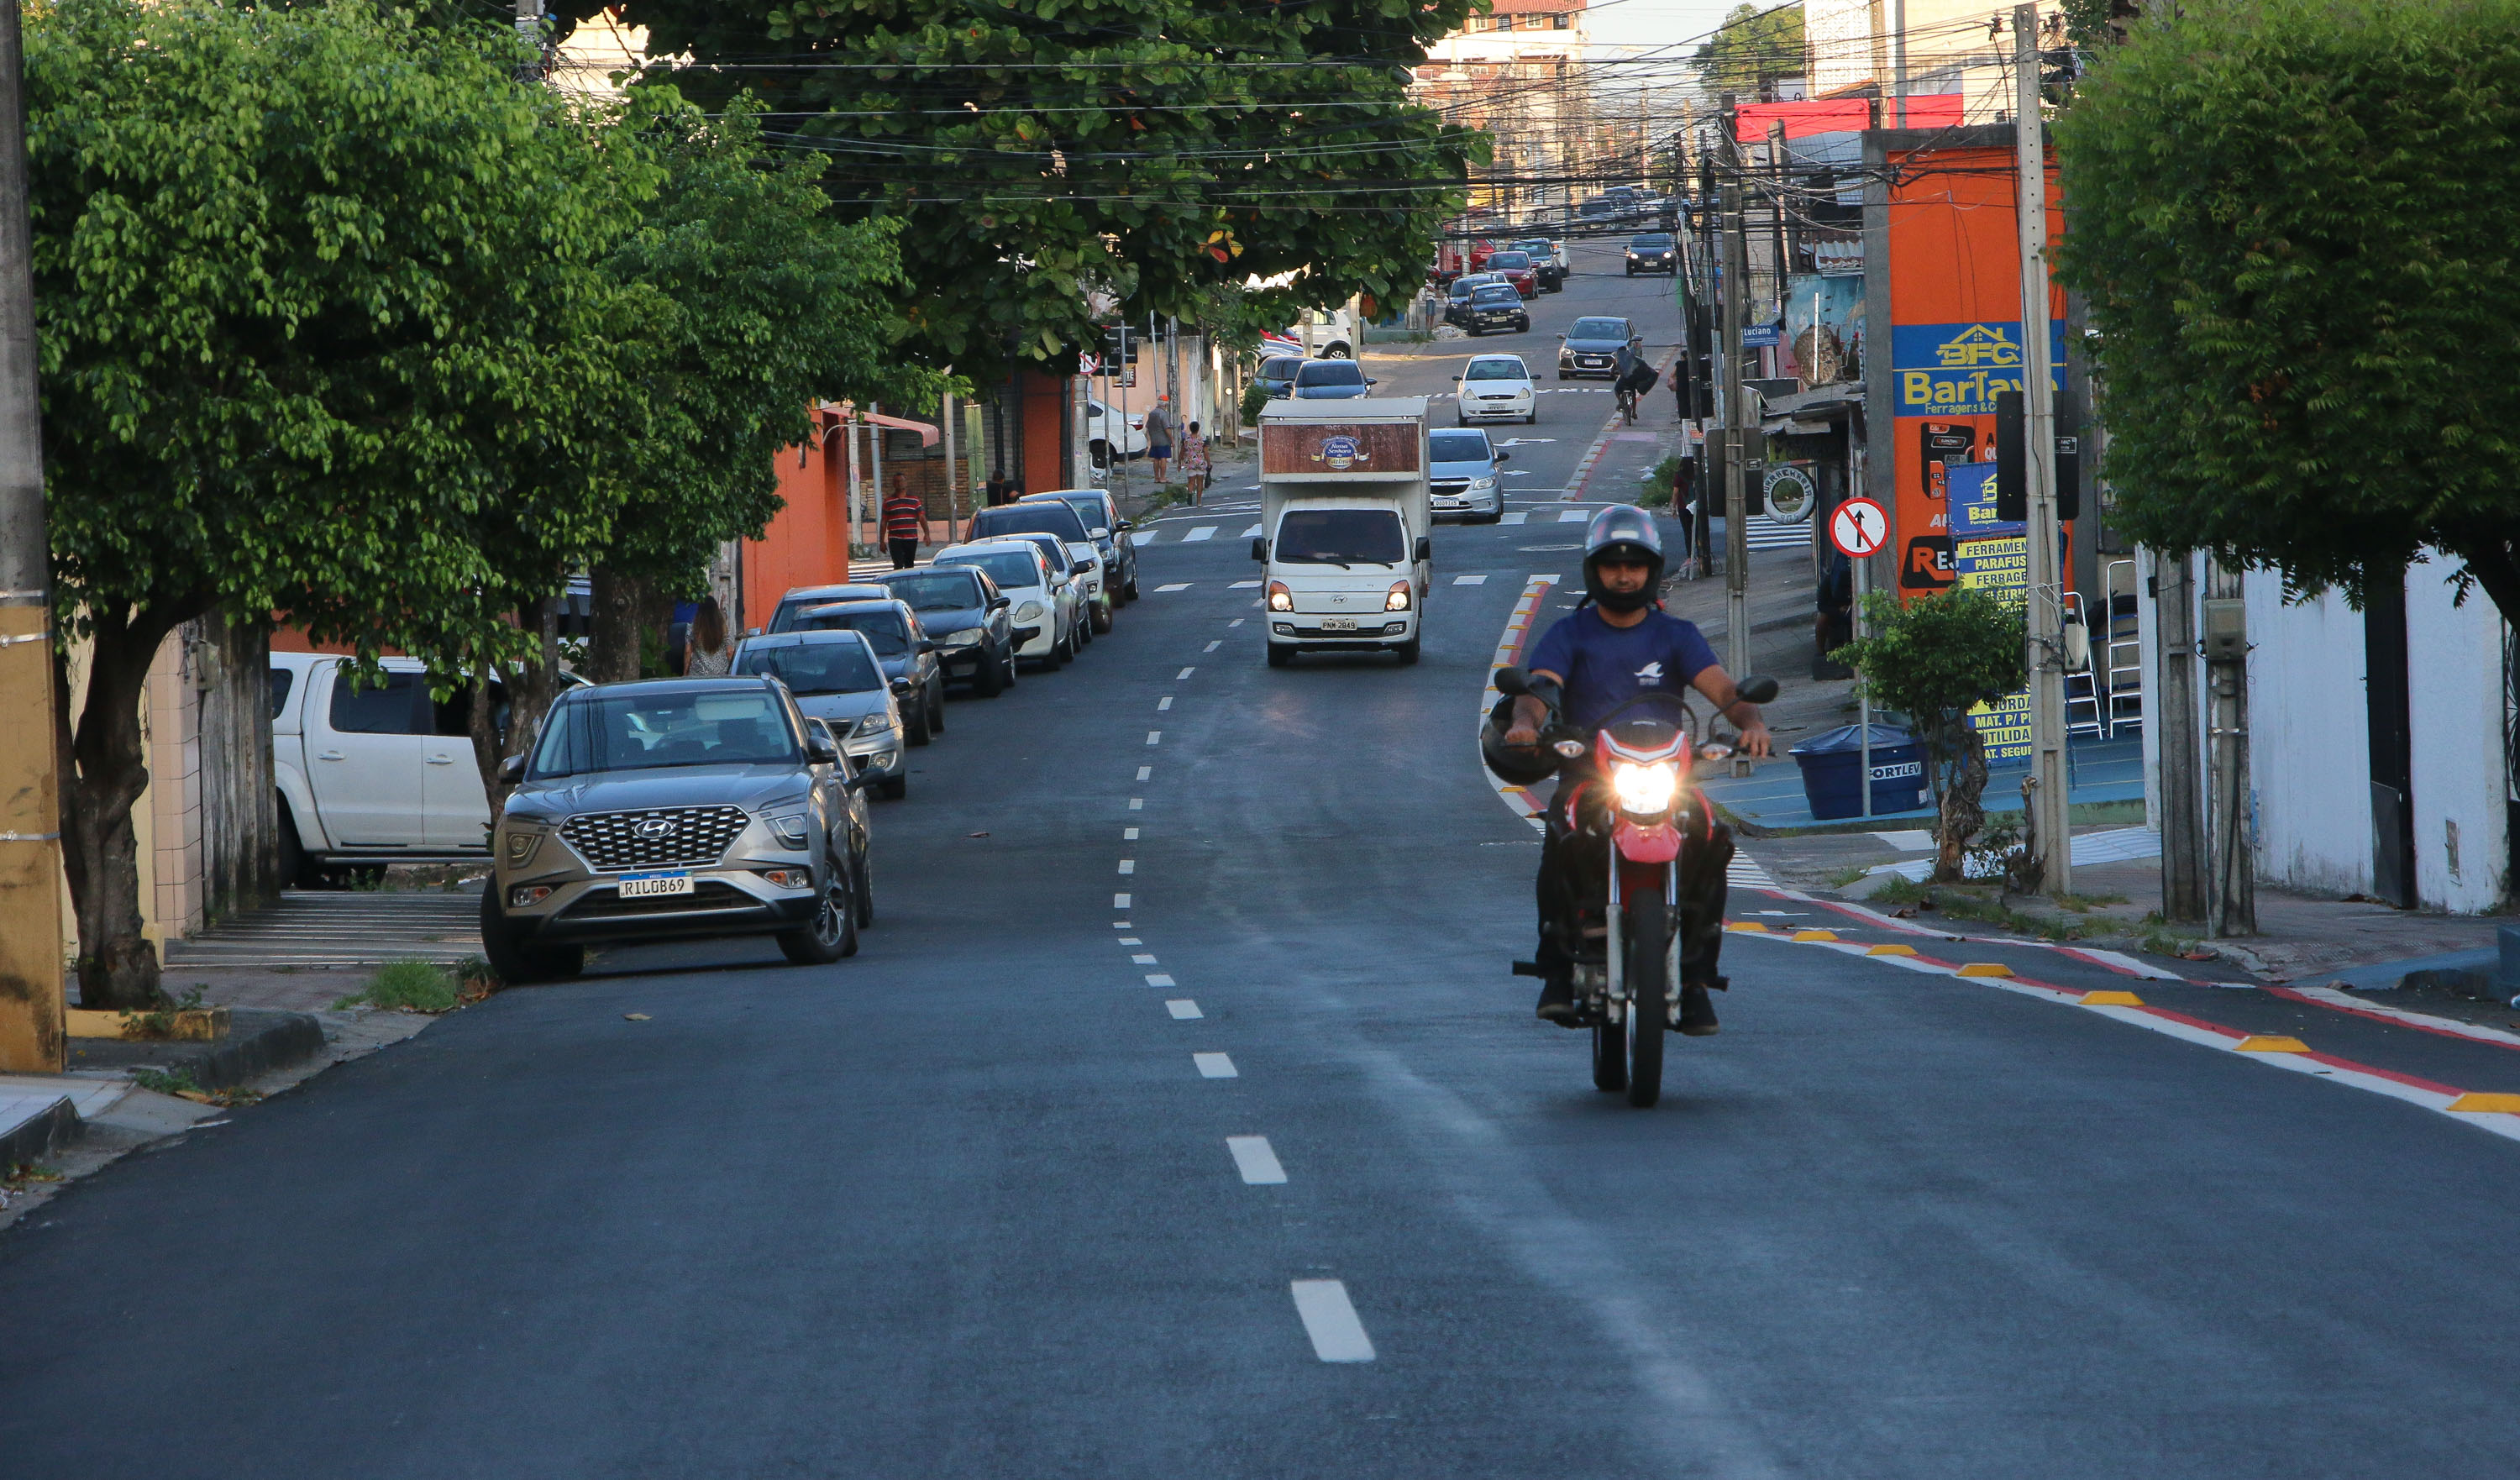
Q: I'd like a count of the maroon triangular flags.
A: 0